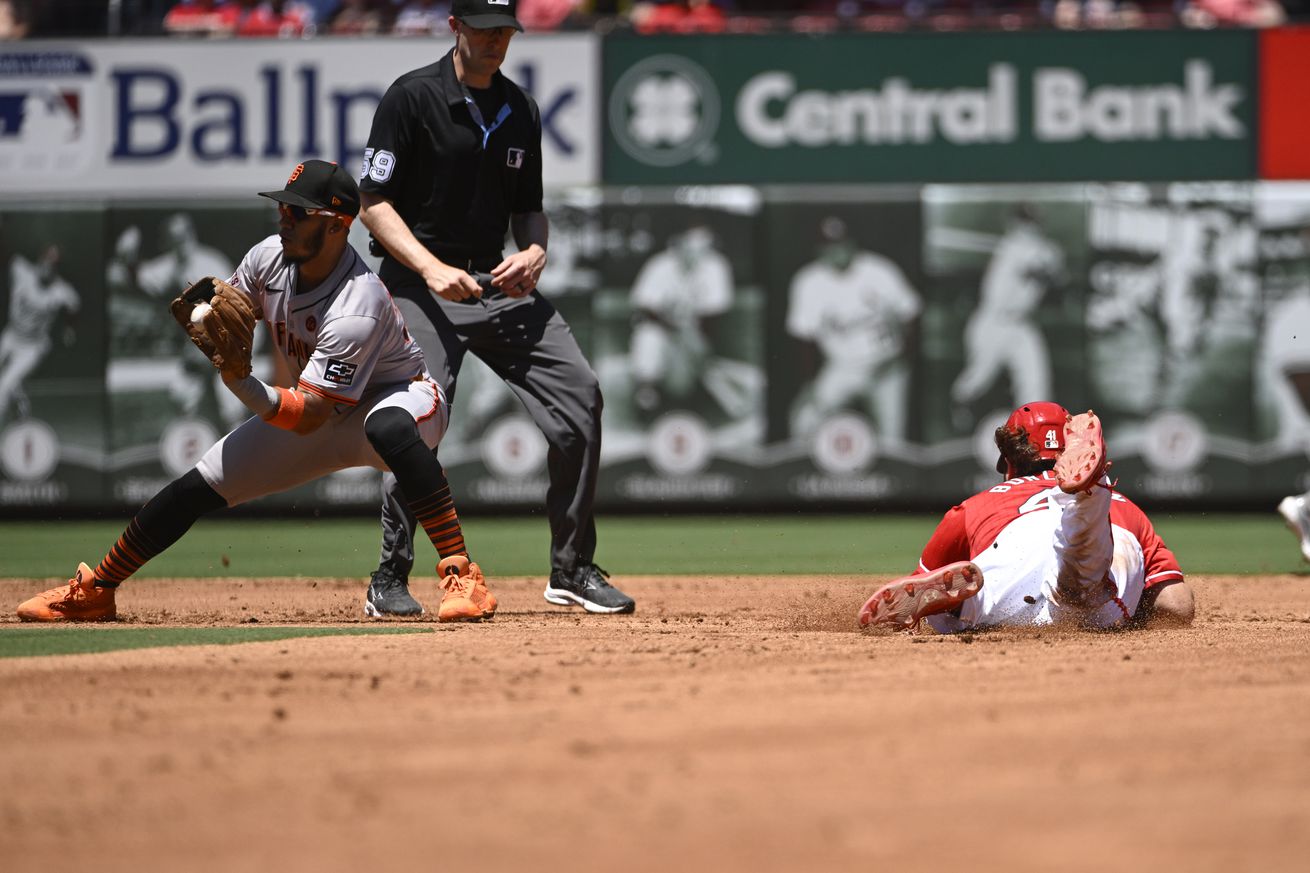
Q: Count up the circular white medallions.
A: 7